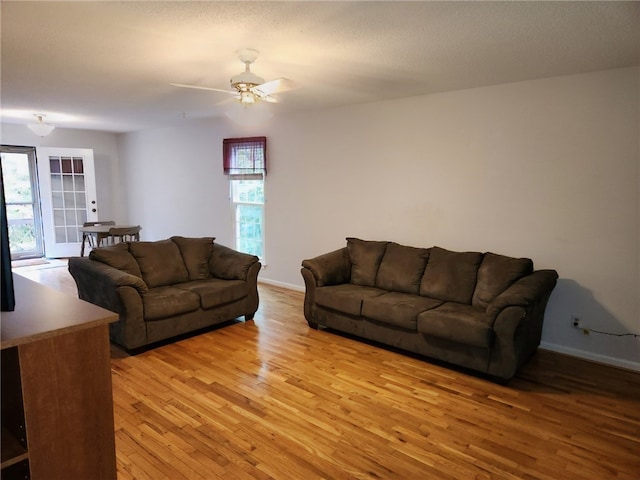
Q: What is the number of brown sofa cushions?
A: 12